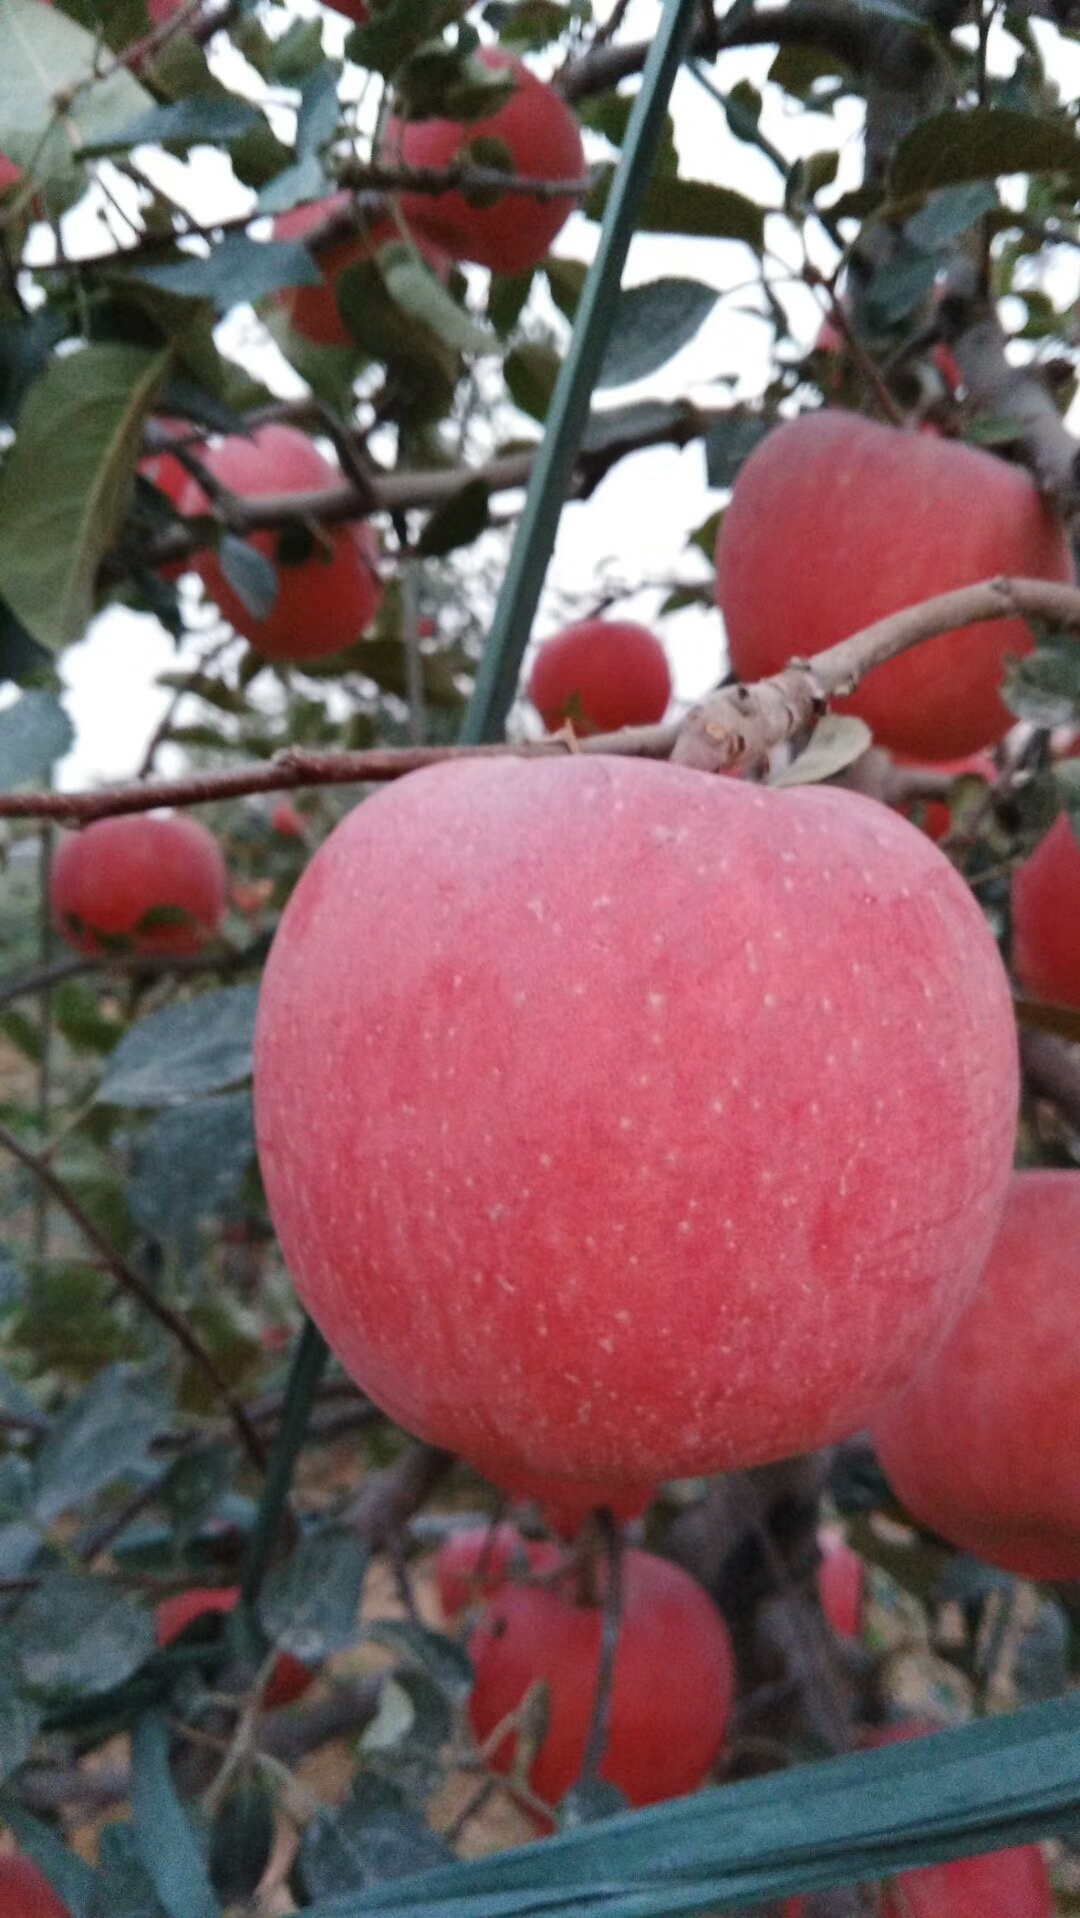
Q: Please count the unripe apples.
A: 0